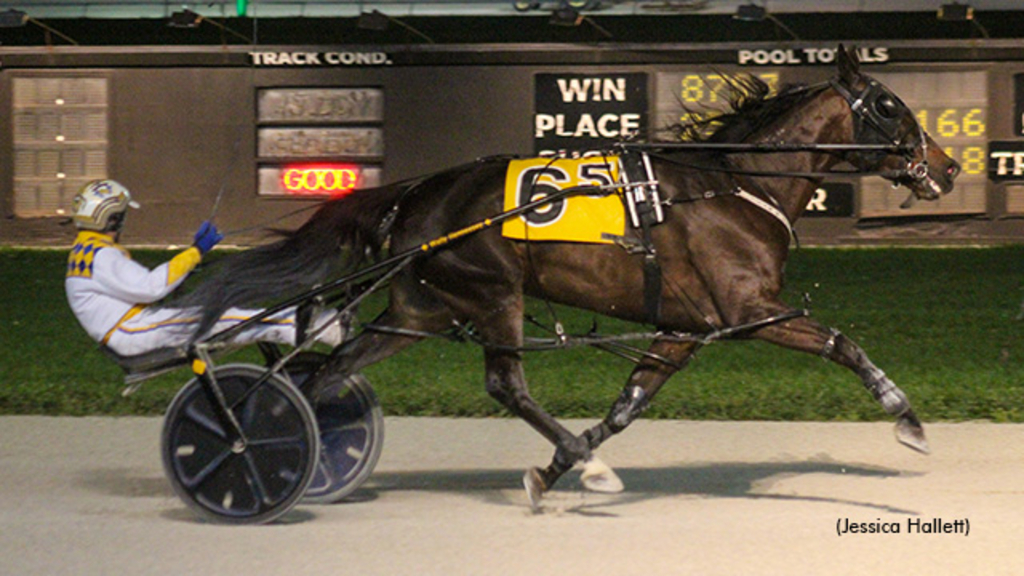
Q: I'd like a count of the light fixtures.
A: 6